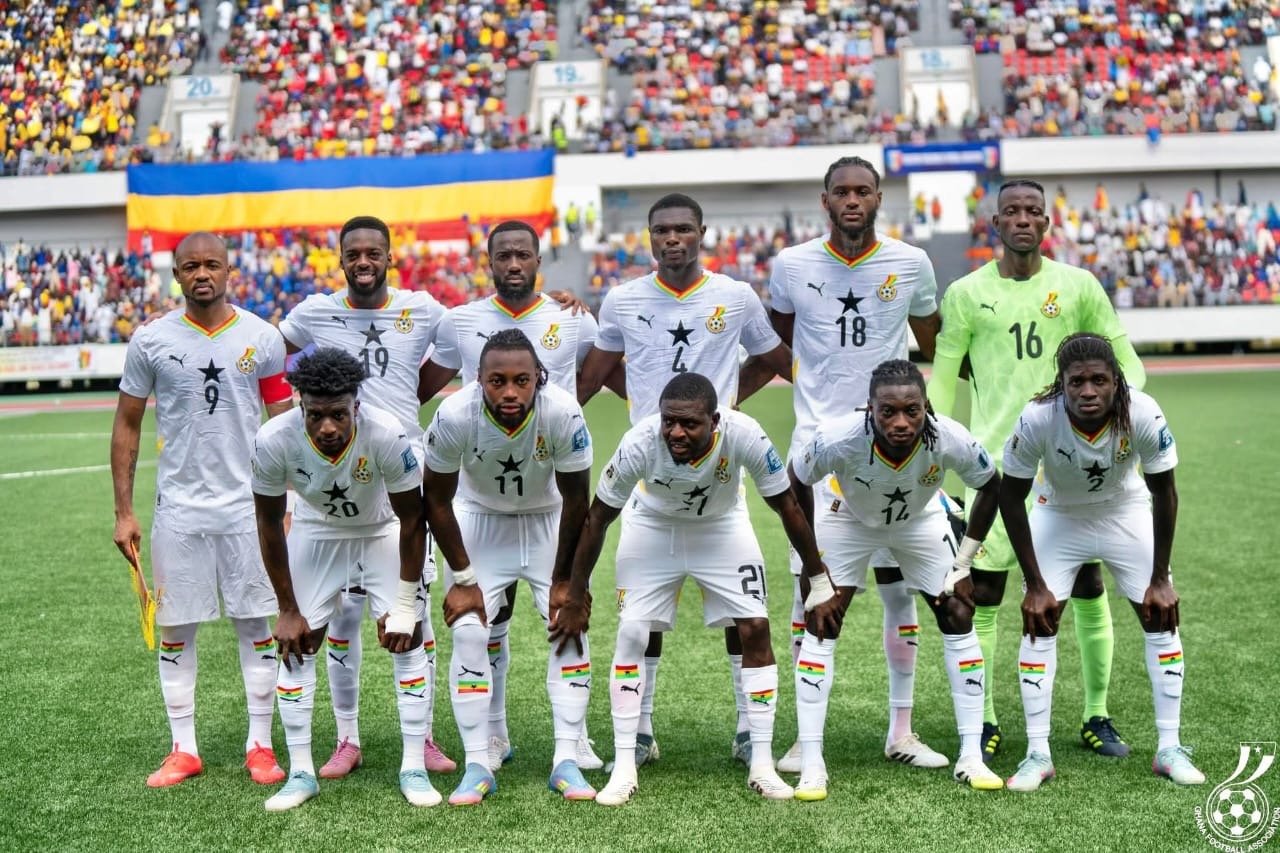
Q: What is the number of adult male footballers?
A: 11